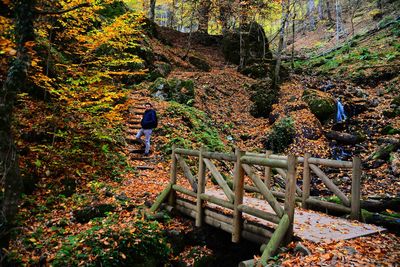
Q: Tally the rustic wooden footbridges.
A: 1